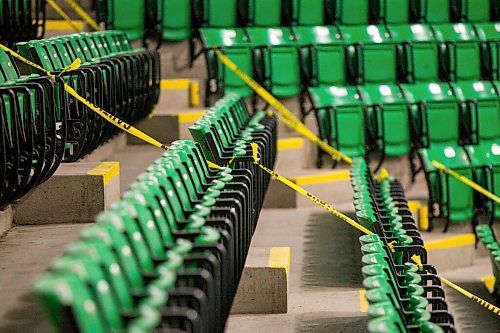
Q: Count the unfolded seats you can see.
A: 0